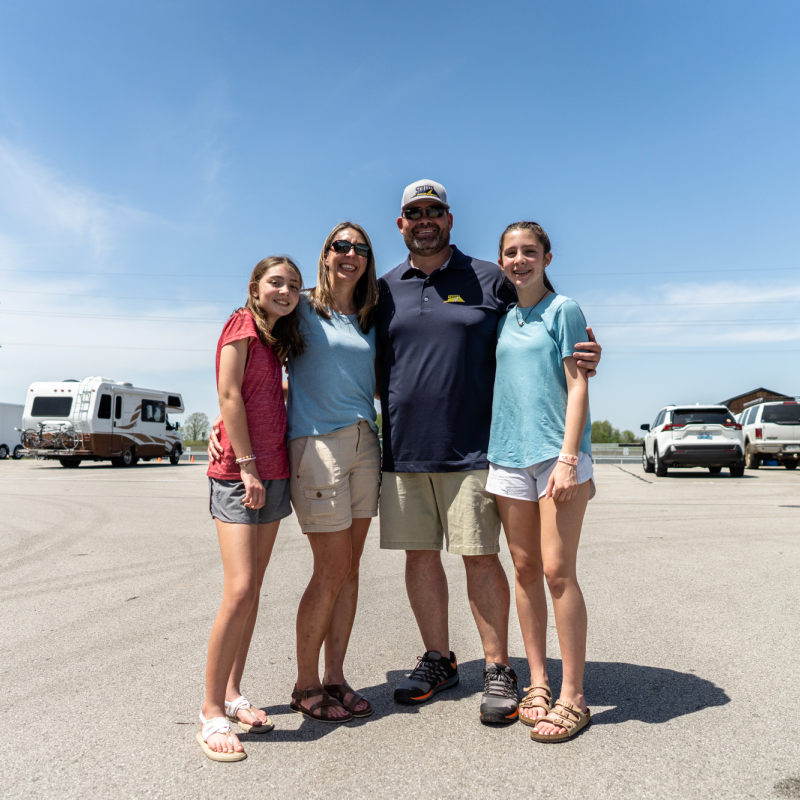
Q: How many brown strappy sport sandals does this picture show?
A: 2